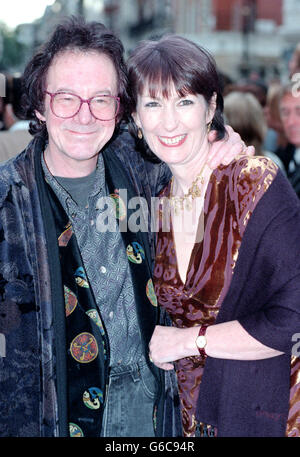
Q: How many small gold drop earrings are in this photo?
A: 2